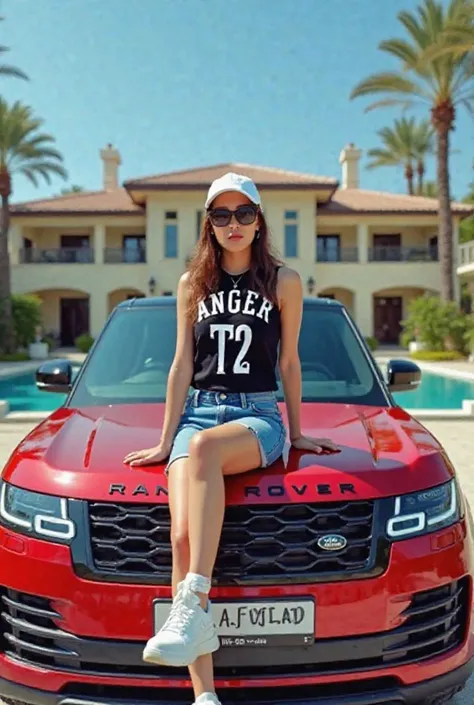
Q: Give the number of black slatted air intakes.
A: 2